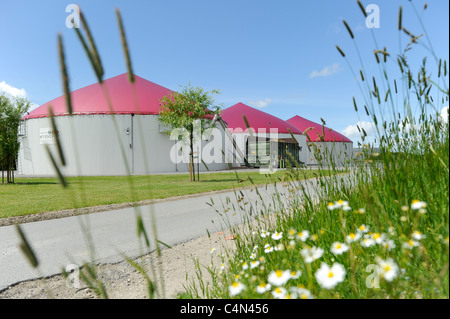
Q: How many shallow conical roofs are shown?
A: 3